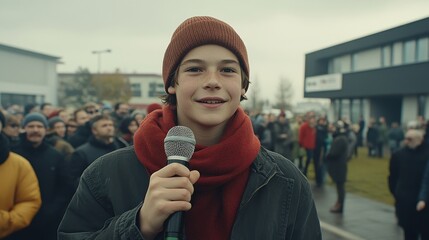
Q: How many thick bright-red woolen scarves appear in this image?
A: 1